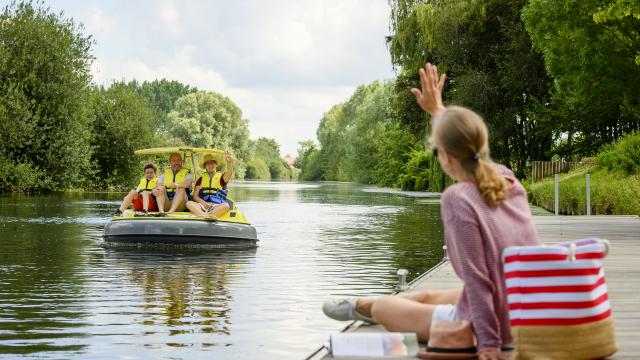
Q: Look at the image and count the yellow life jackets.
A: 3